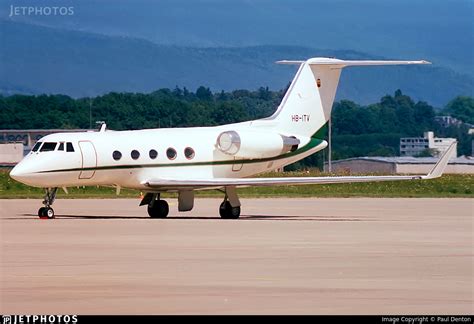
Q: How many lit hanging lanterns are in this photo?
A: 0